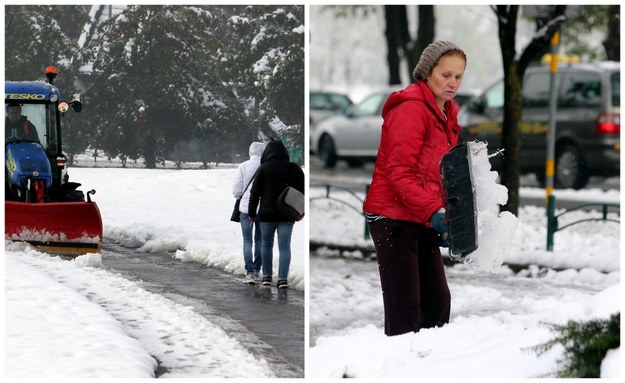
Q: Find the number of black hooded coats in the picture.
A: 1